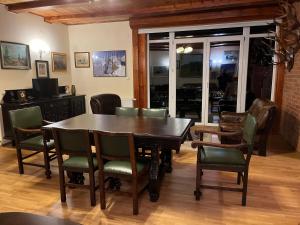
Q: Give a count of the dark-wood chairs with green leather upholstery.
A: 6